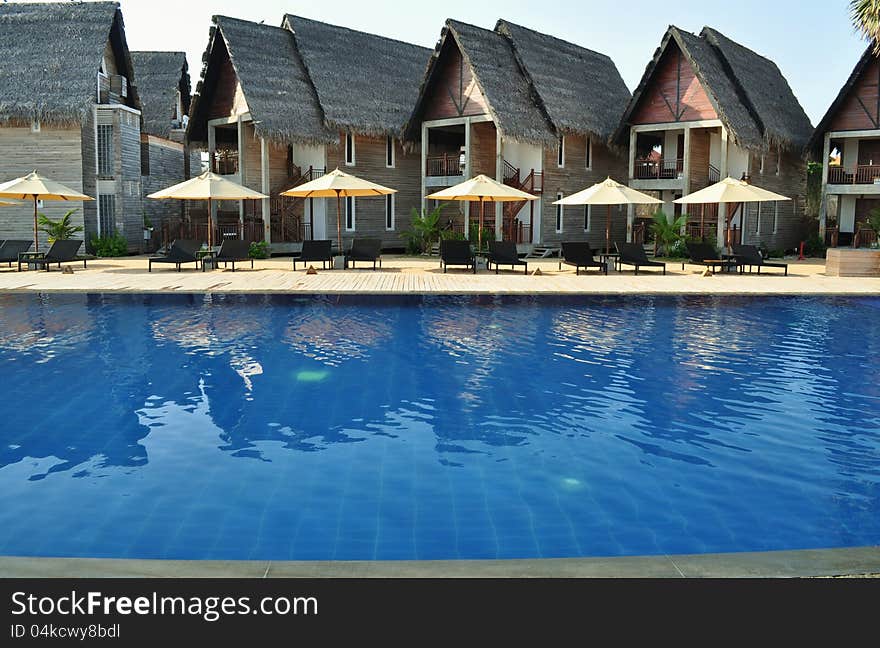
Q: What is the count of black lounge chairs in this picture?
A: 12